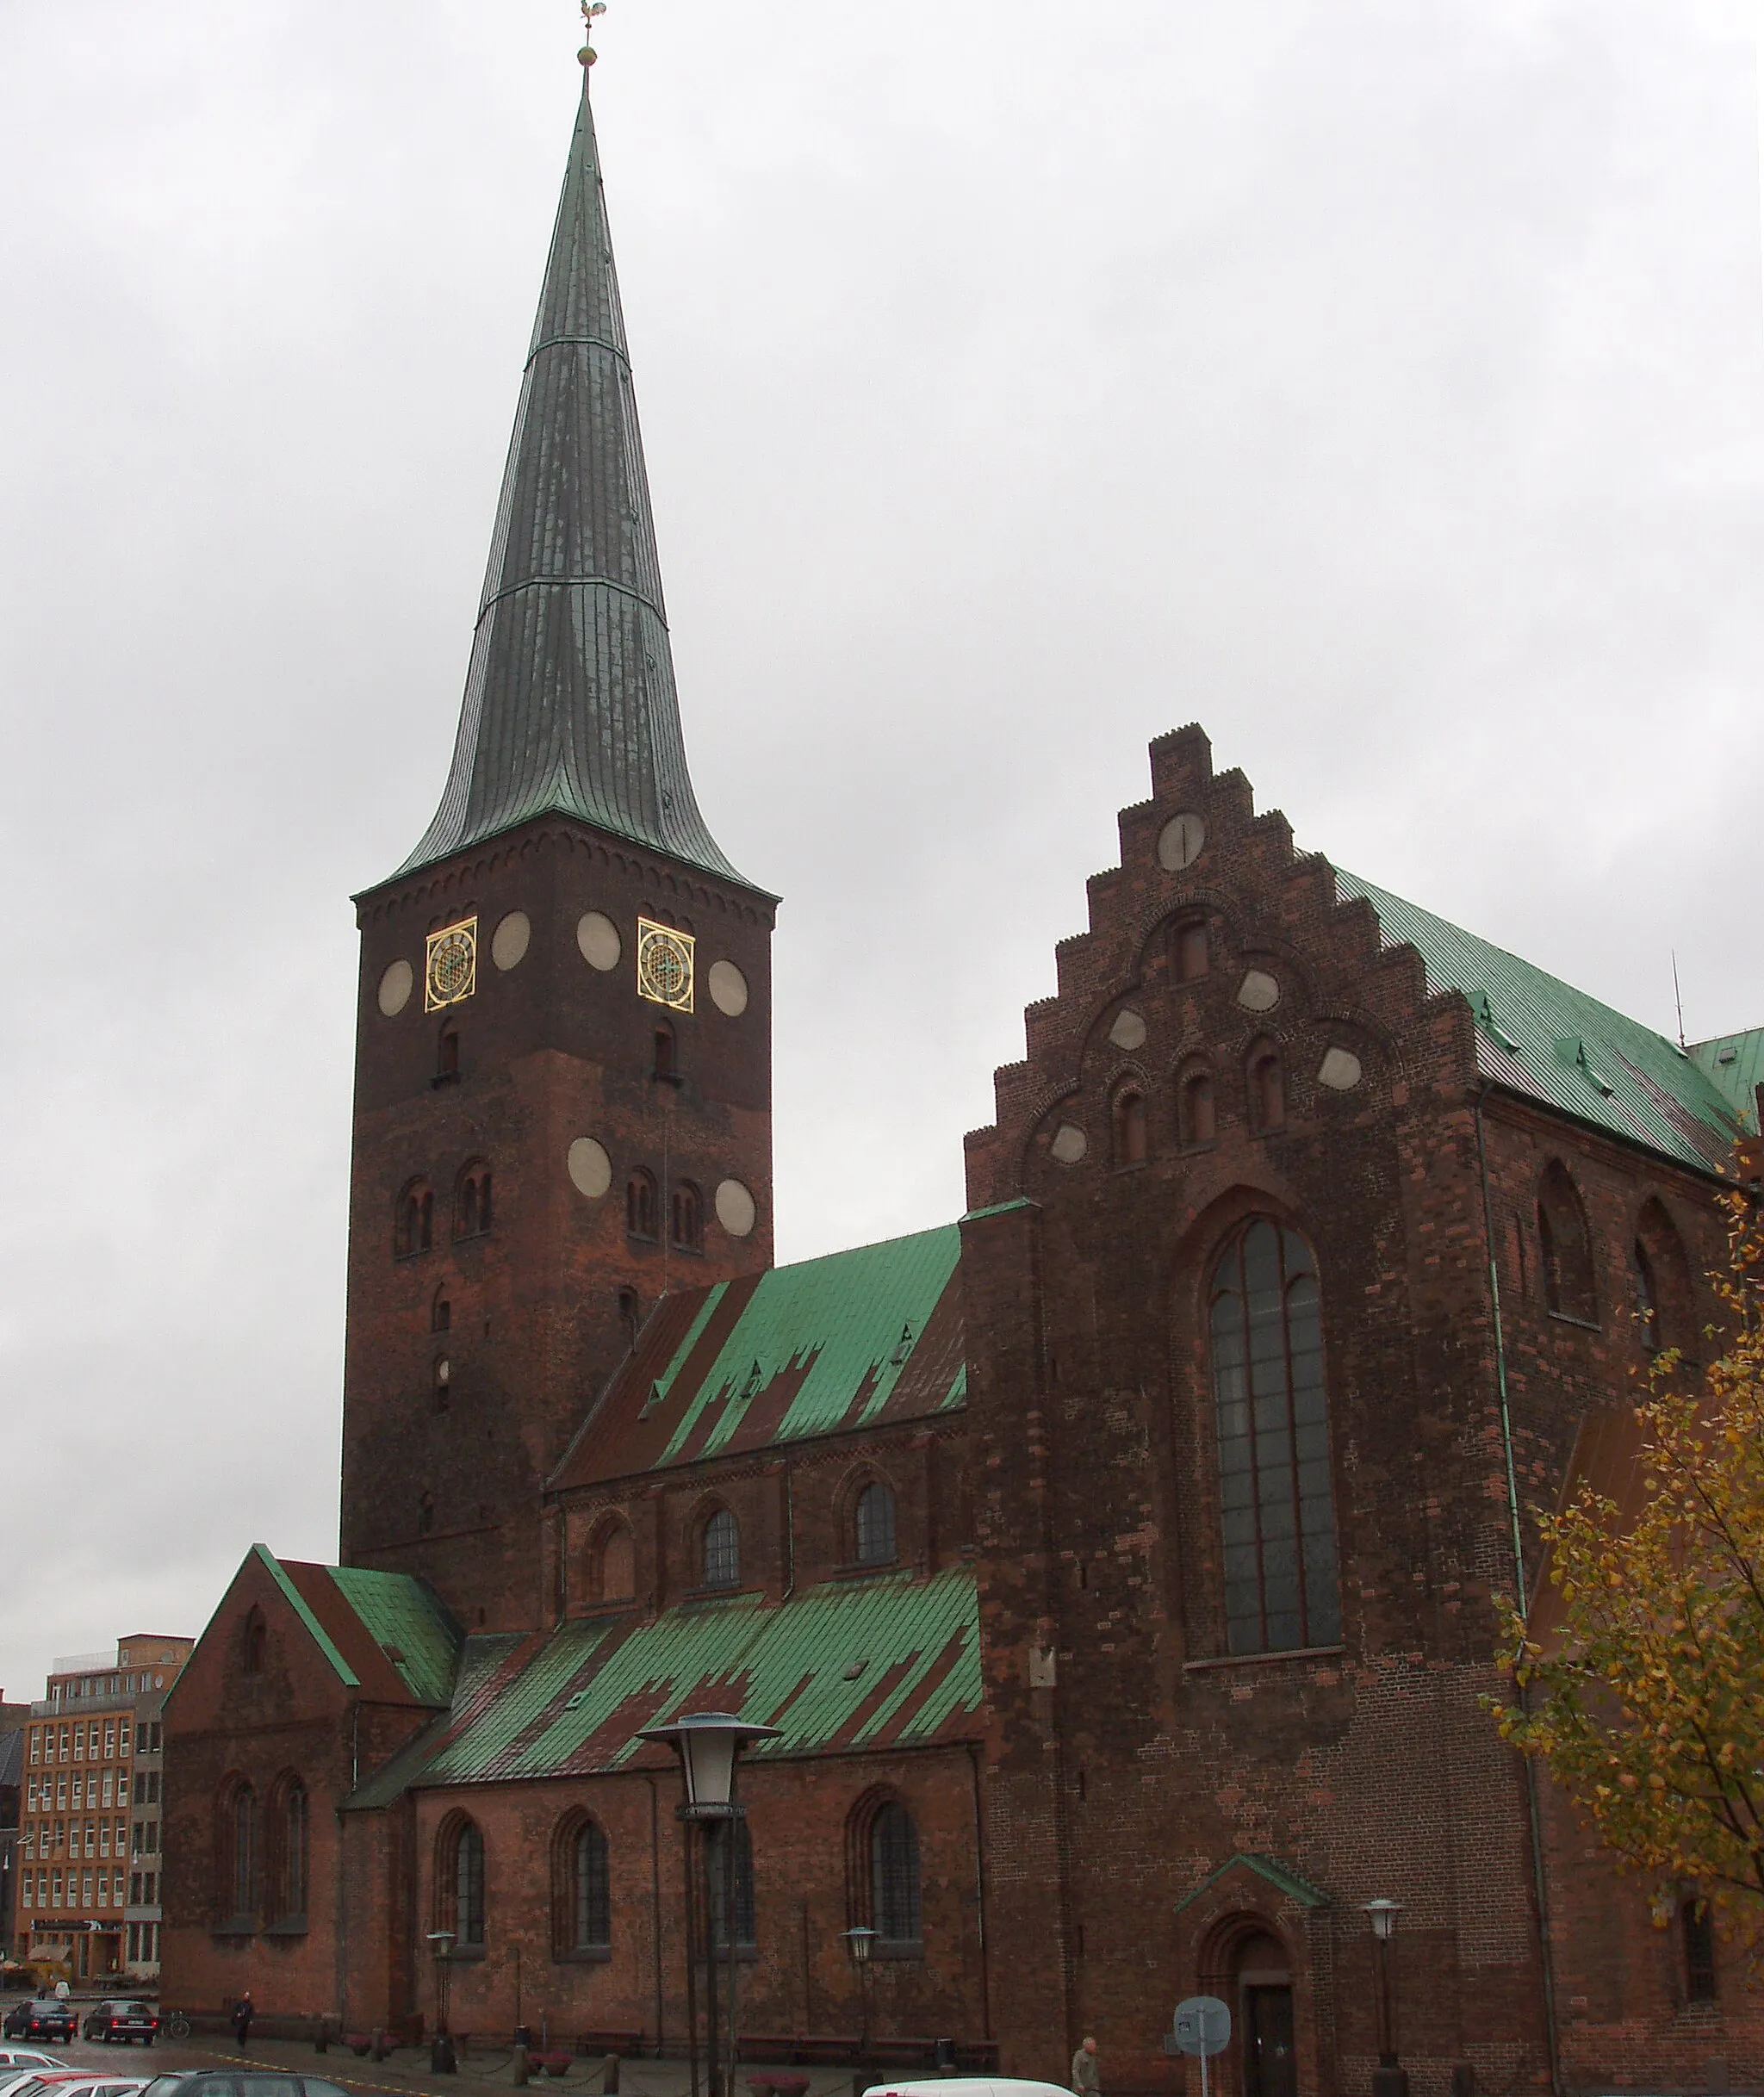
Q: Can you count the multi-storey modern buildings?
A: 1